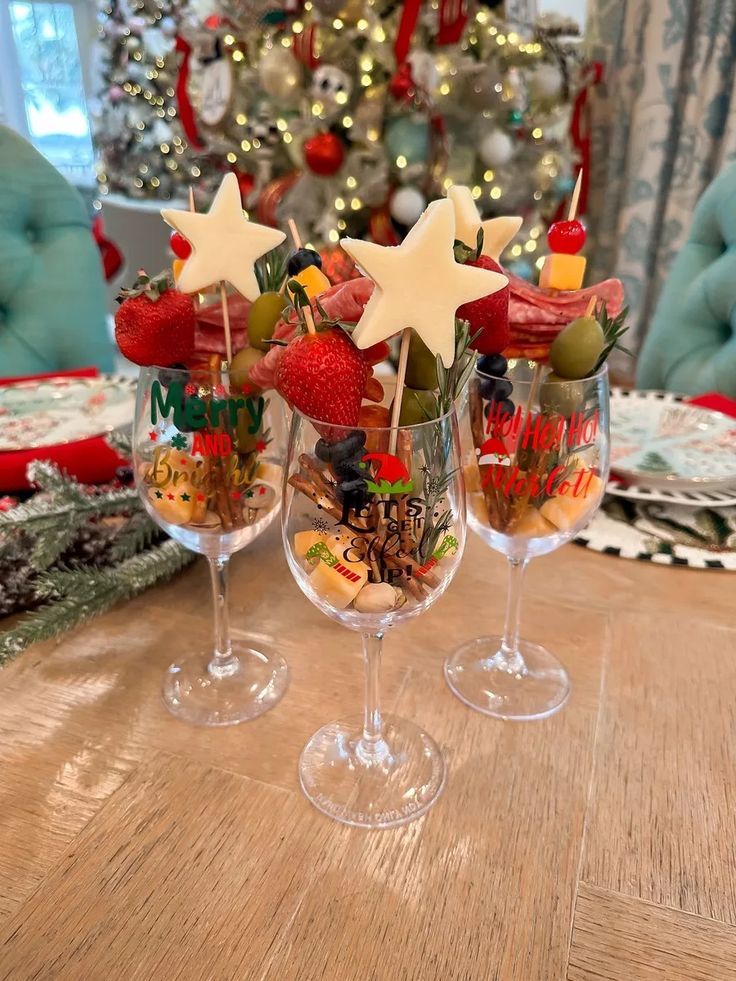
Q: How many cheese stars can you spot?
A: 3